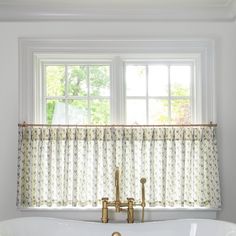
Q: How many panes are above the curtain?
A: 12